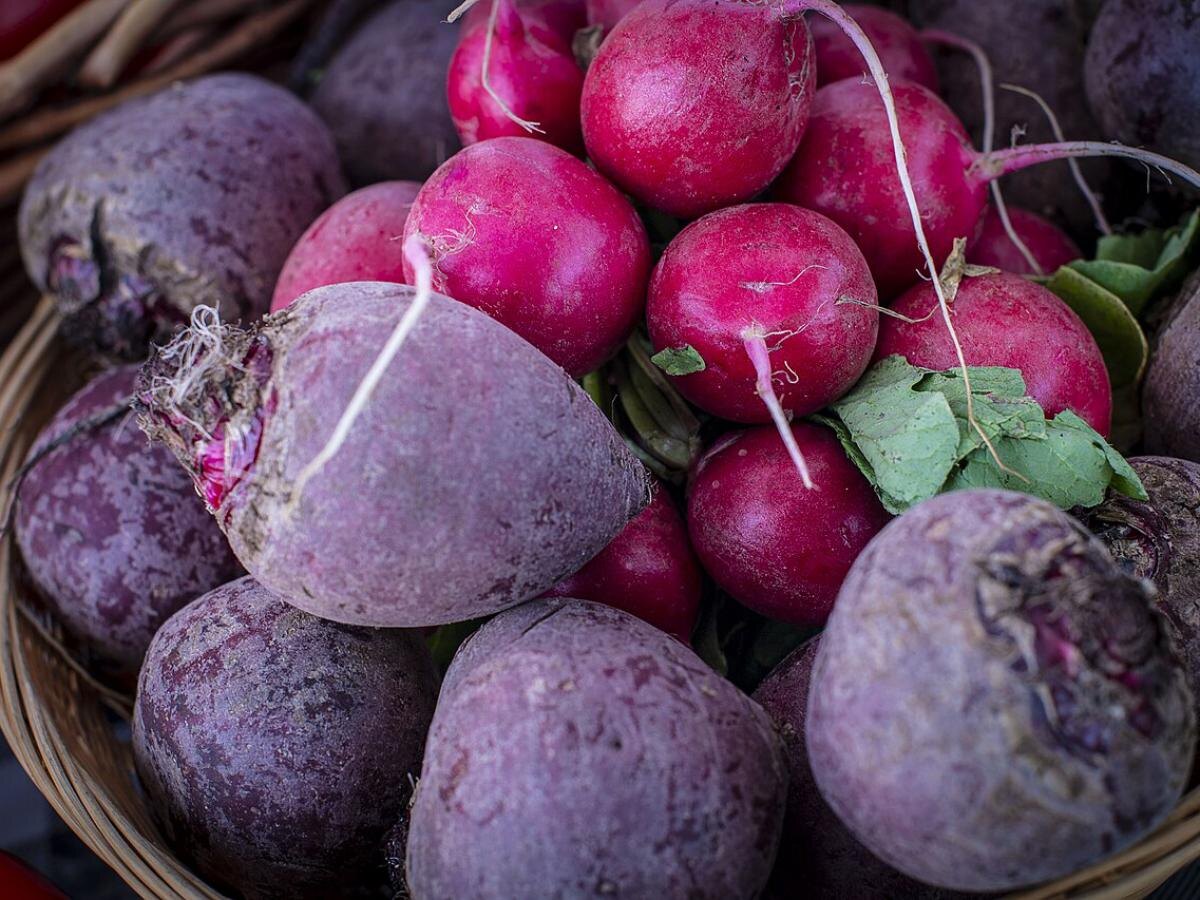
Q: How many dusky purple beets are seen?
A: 12